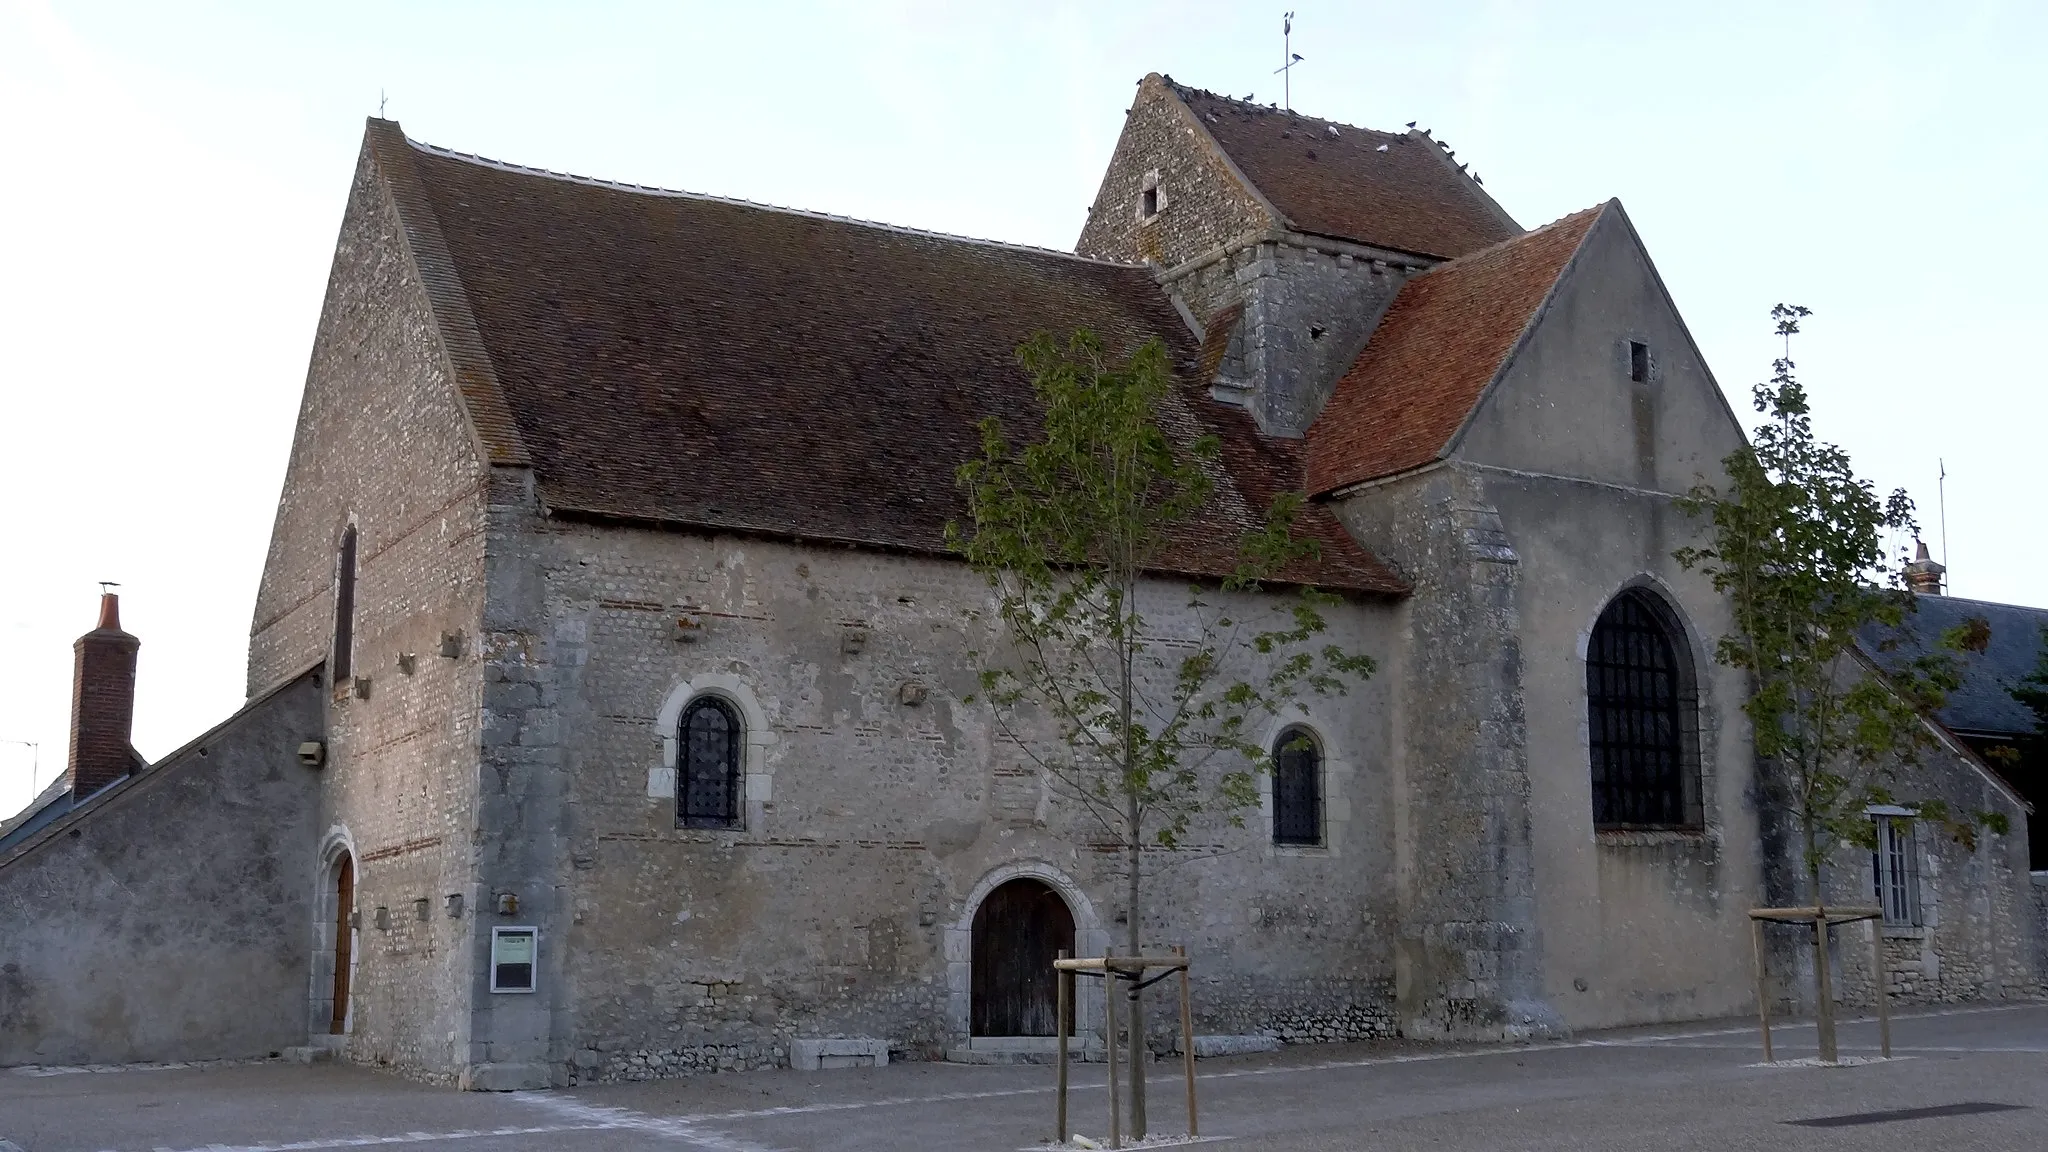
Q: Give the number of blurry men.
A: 0